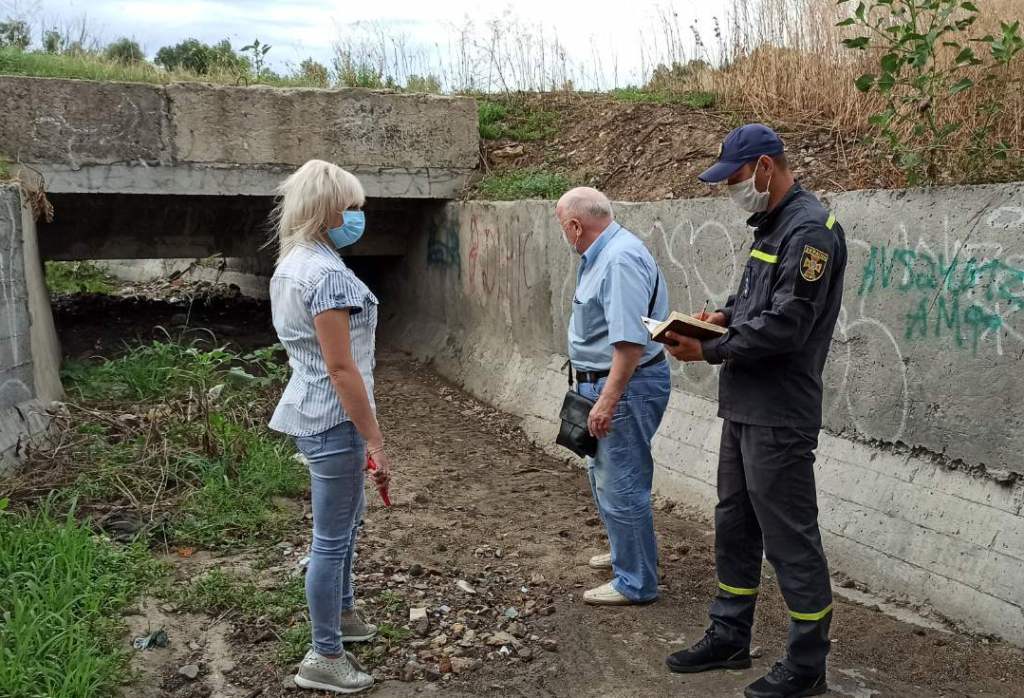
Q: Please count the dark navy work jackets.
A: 1